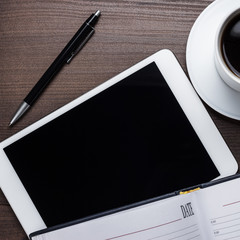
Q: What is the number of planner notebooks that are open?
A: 1